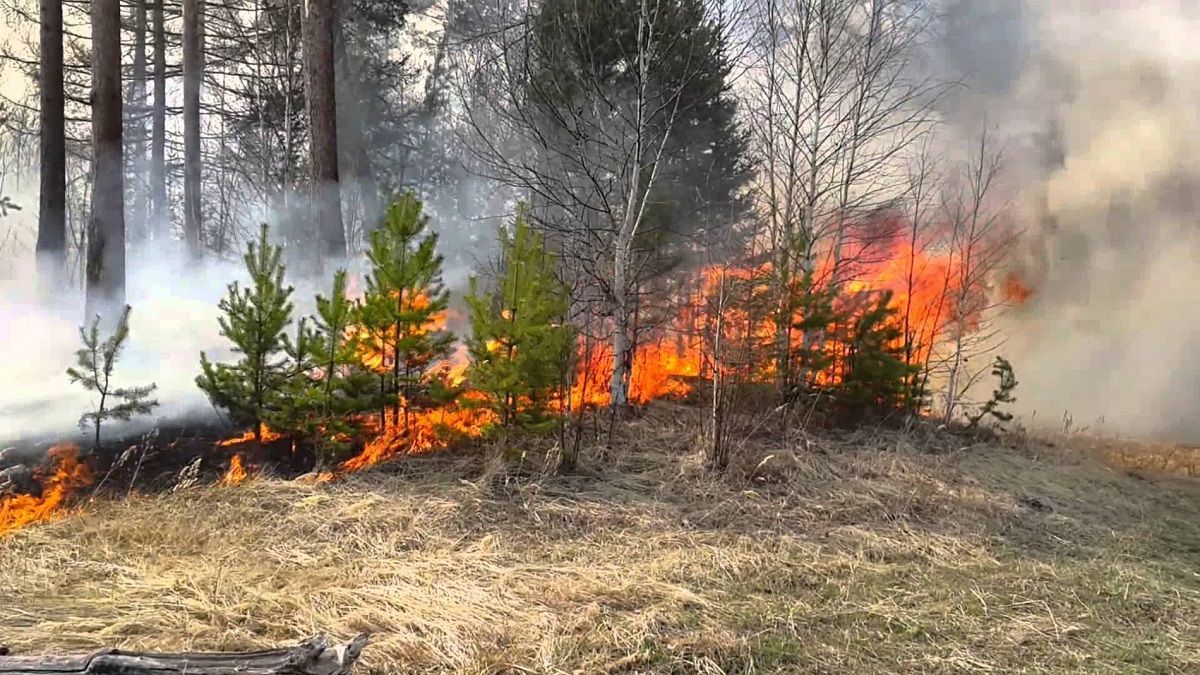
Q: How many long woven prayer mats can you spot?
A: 0